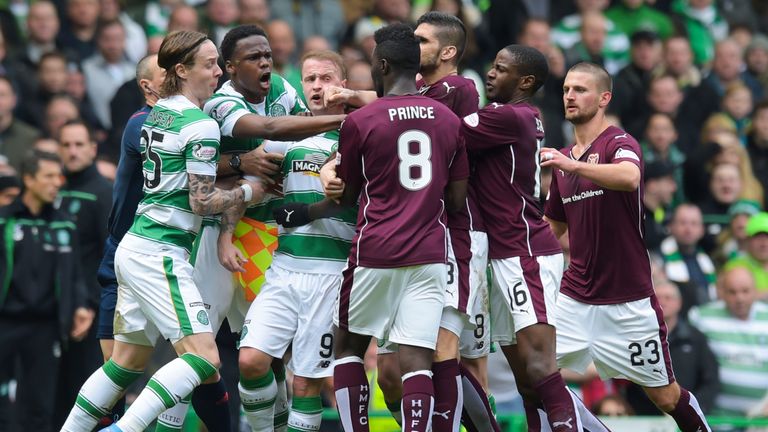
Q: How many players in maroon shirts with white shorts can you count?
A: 4